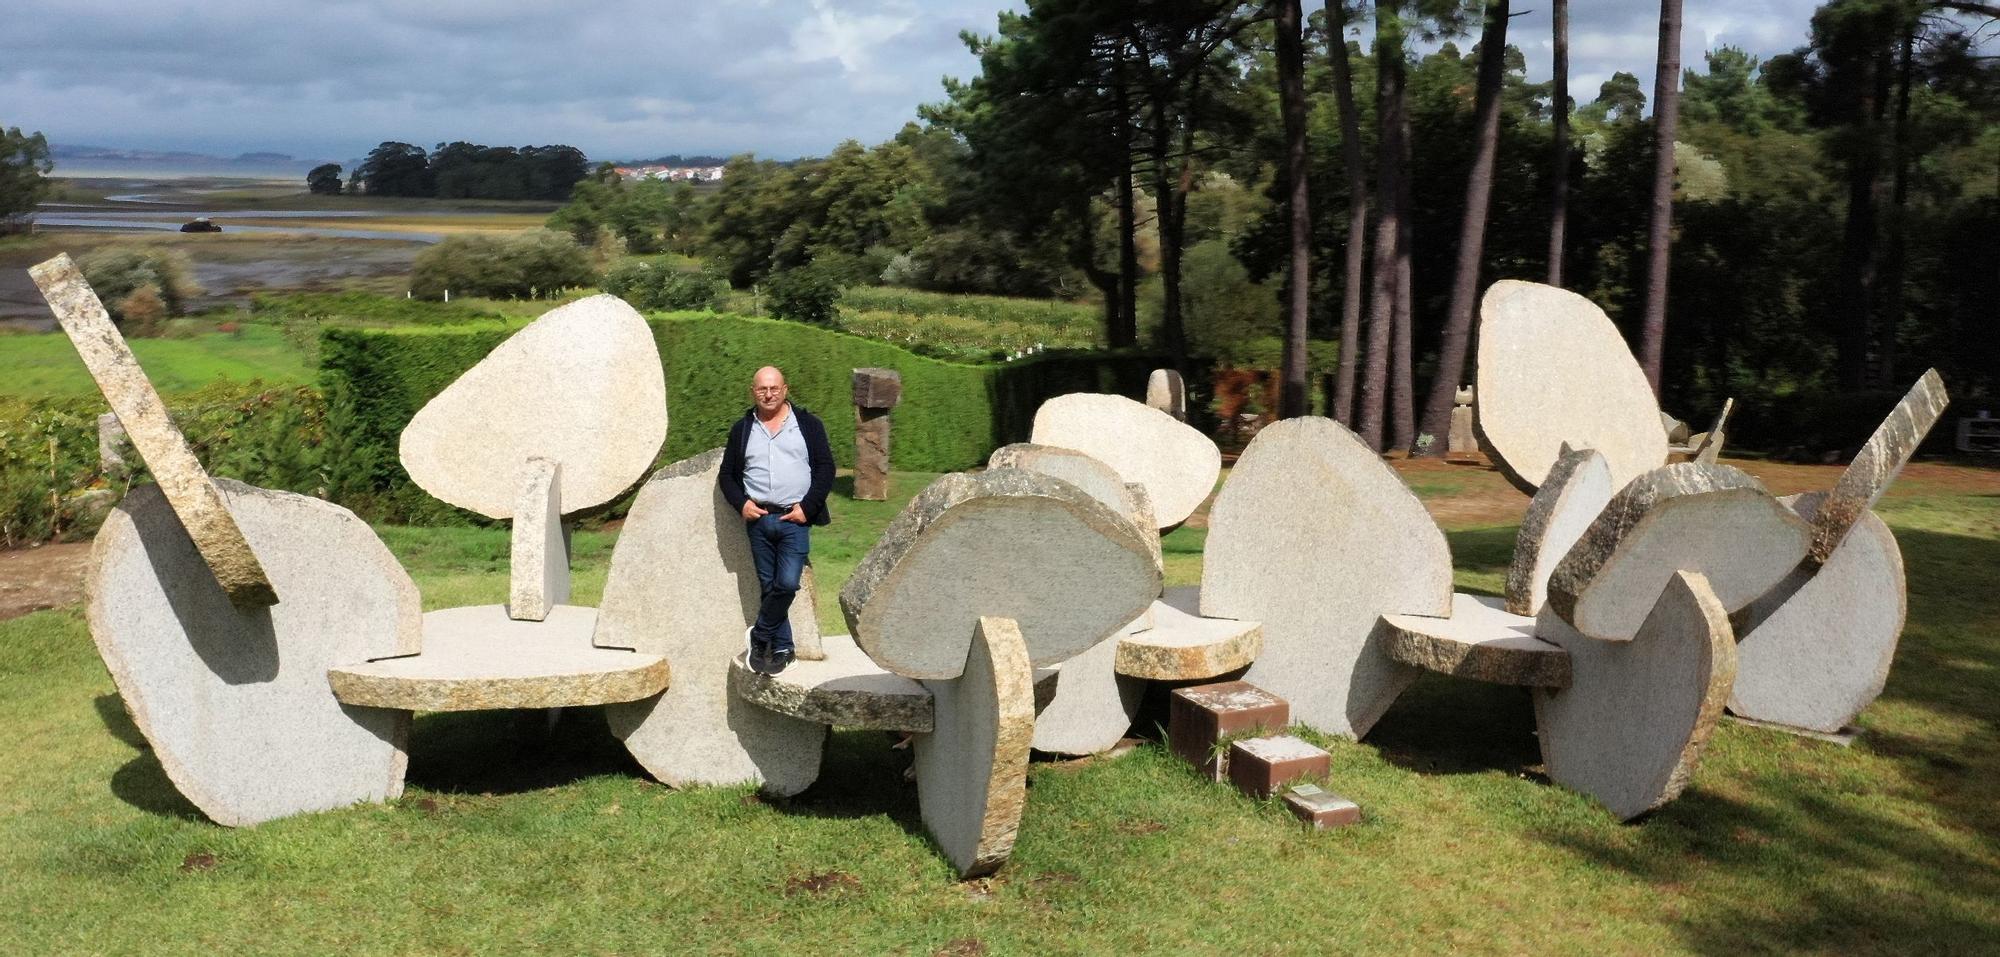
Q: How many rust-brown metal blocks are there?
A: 3